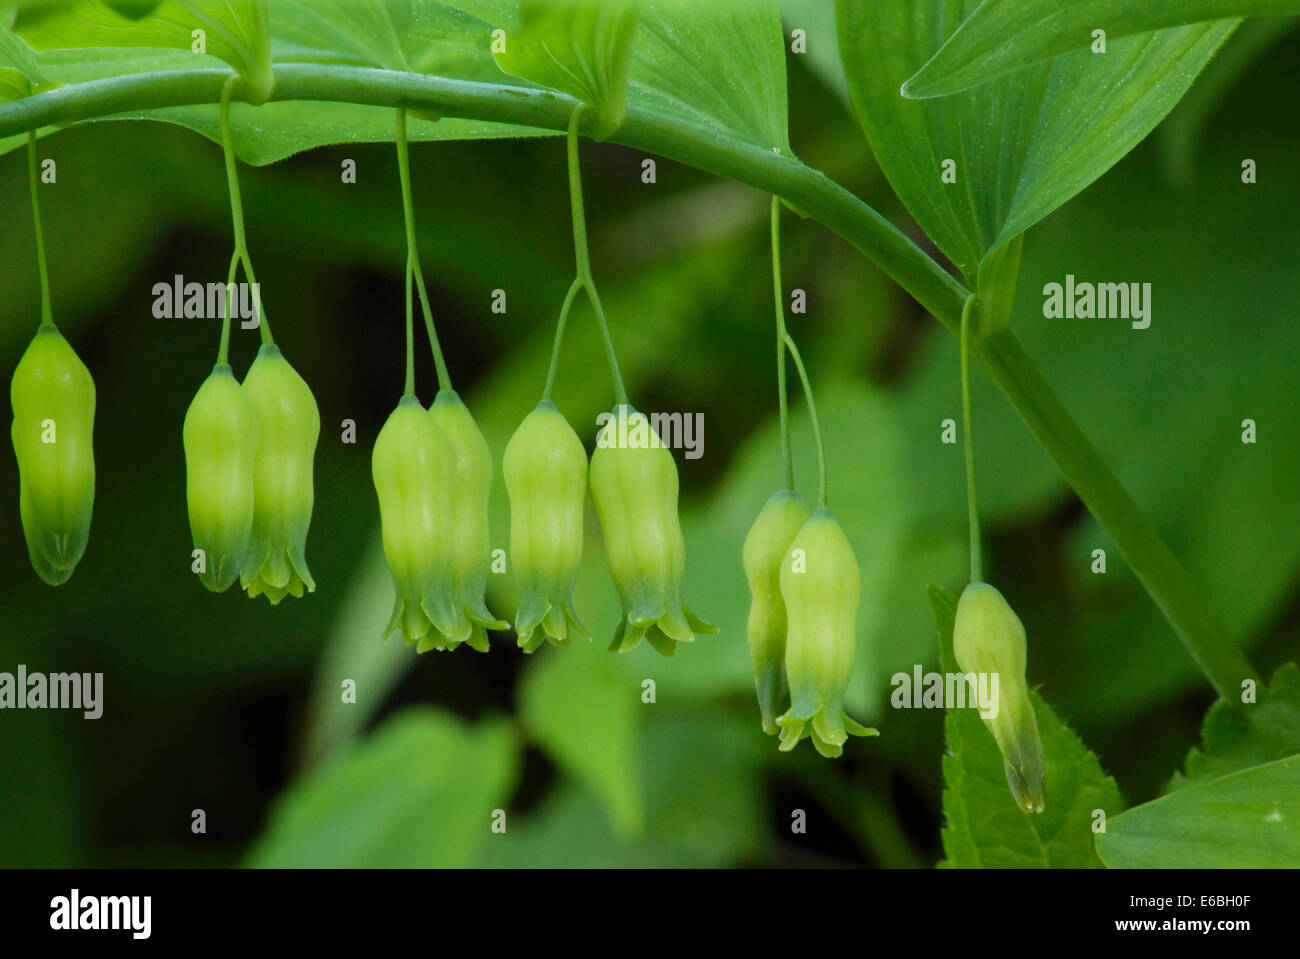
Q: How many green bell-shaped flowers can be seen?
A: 10